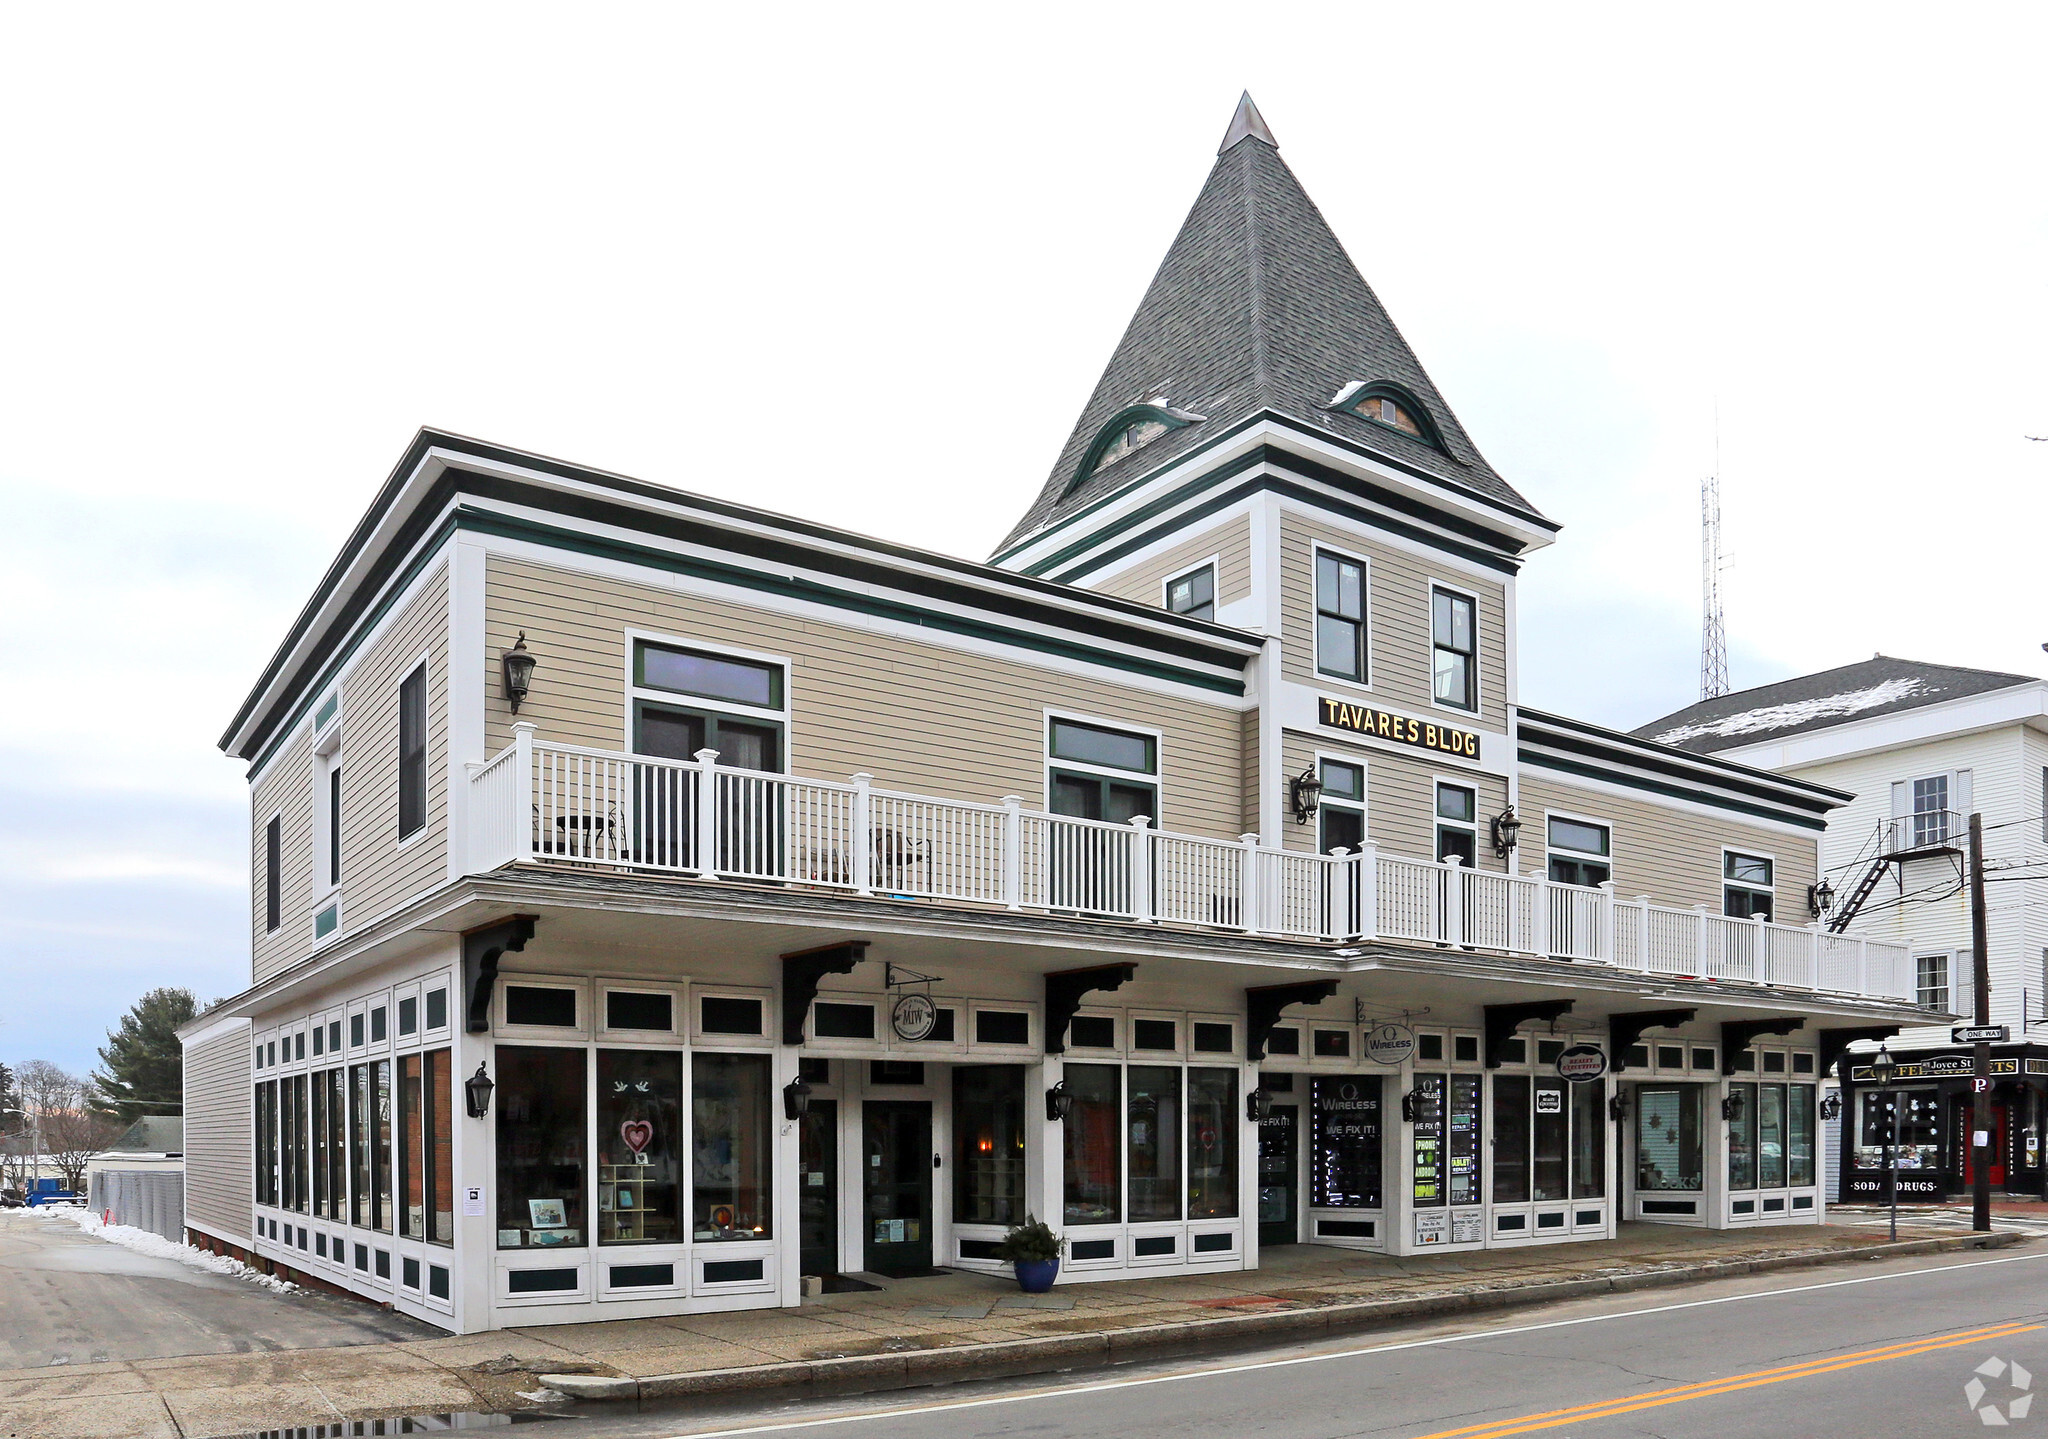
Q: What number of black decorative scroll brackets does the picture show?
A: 8